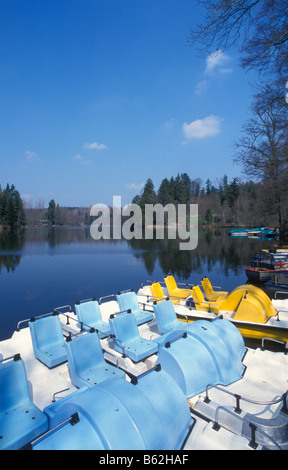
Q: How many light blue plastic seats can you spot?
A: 7